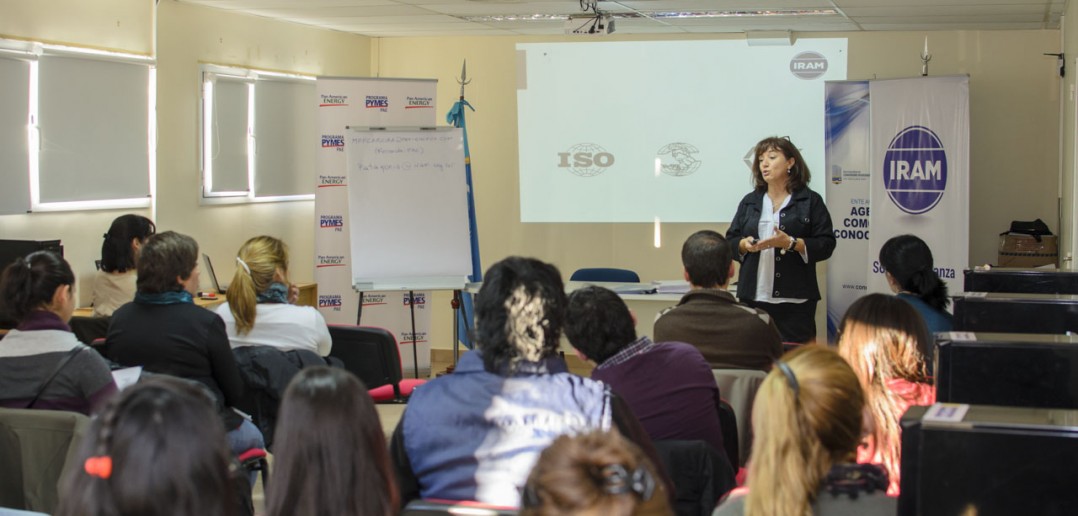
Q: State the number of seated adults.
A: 13